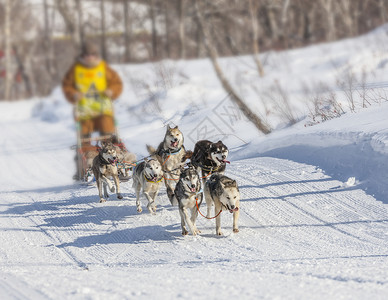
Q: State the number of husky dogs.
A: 6